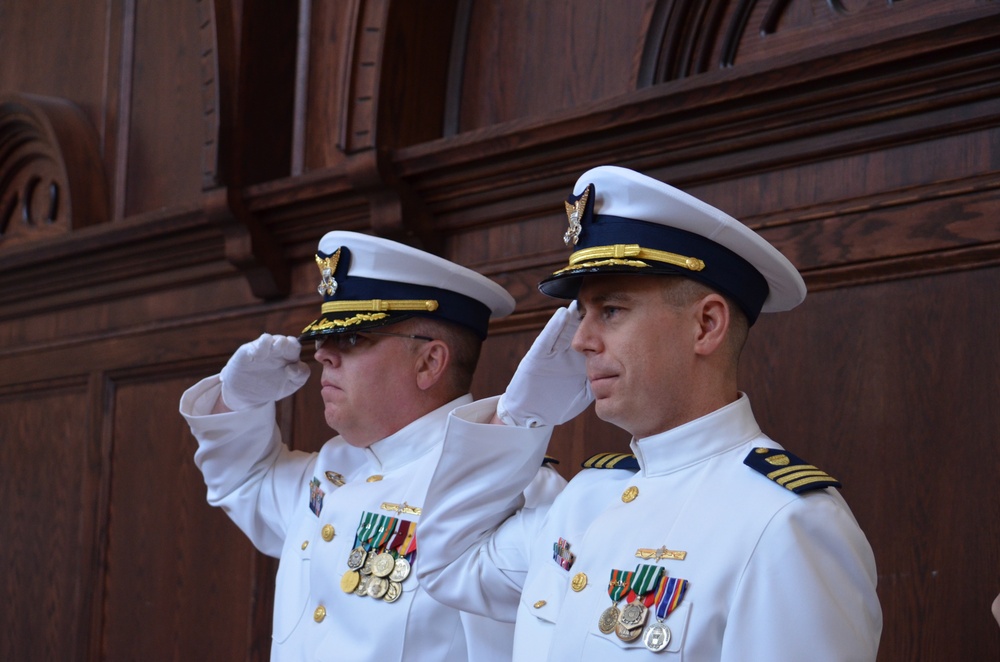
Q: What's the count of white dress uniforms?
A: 2